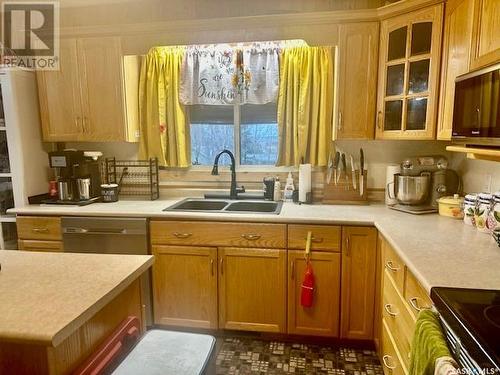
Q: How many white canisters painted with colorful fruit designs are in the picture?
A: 3